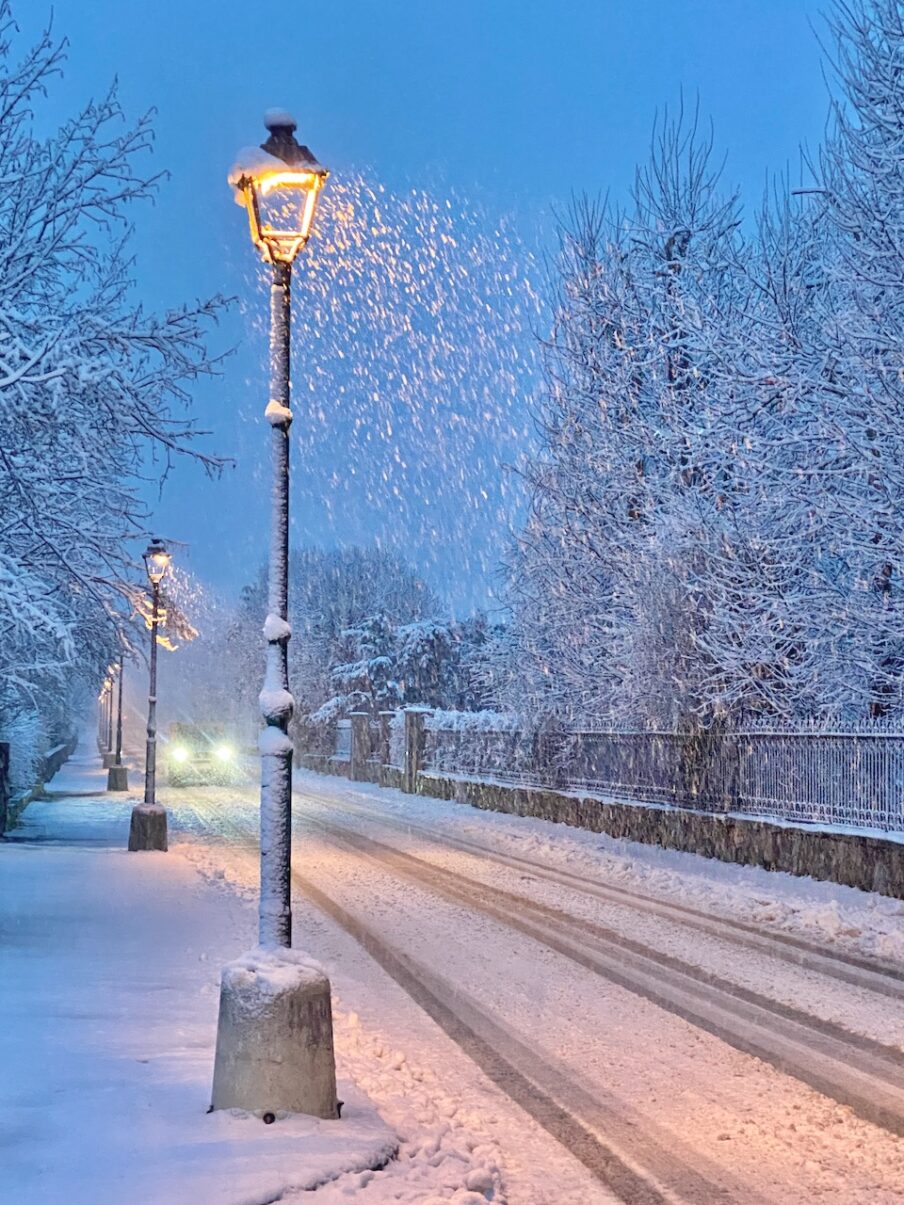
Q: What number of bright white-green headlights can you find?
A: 2